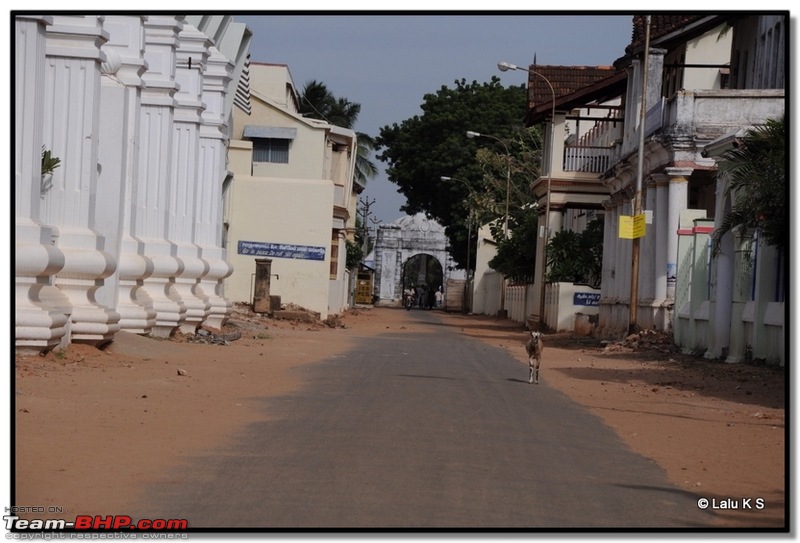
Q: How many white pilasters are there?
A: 6